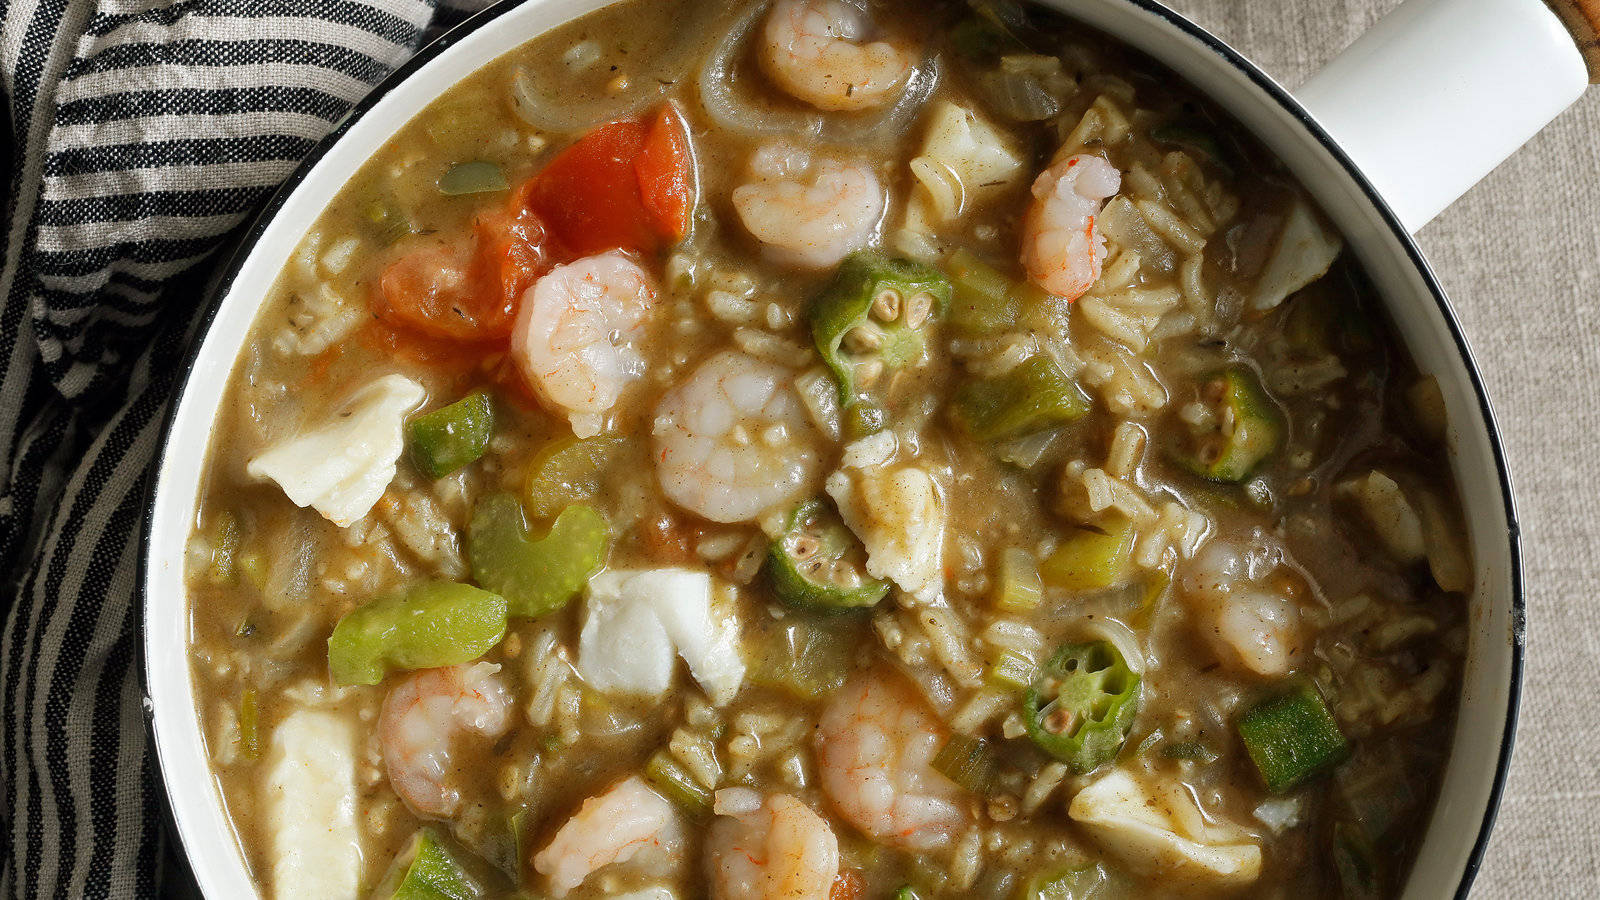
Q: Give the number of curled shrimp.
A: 10